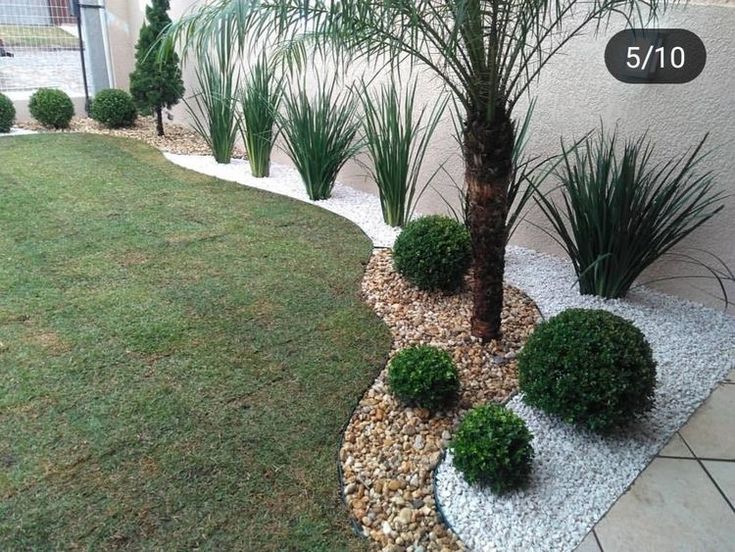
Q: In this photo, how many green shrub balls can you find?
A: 7